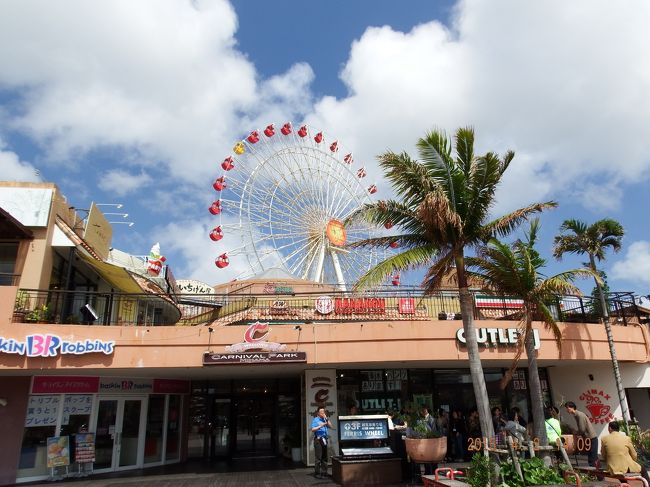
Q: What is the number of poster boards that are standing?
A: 2